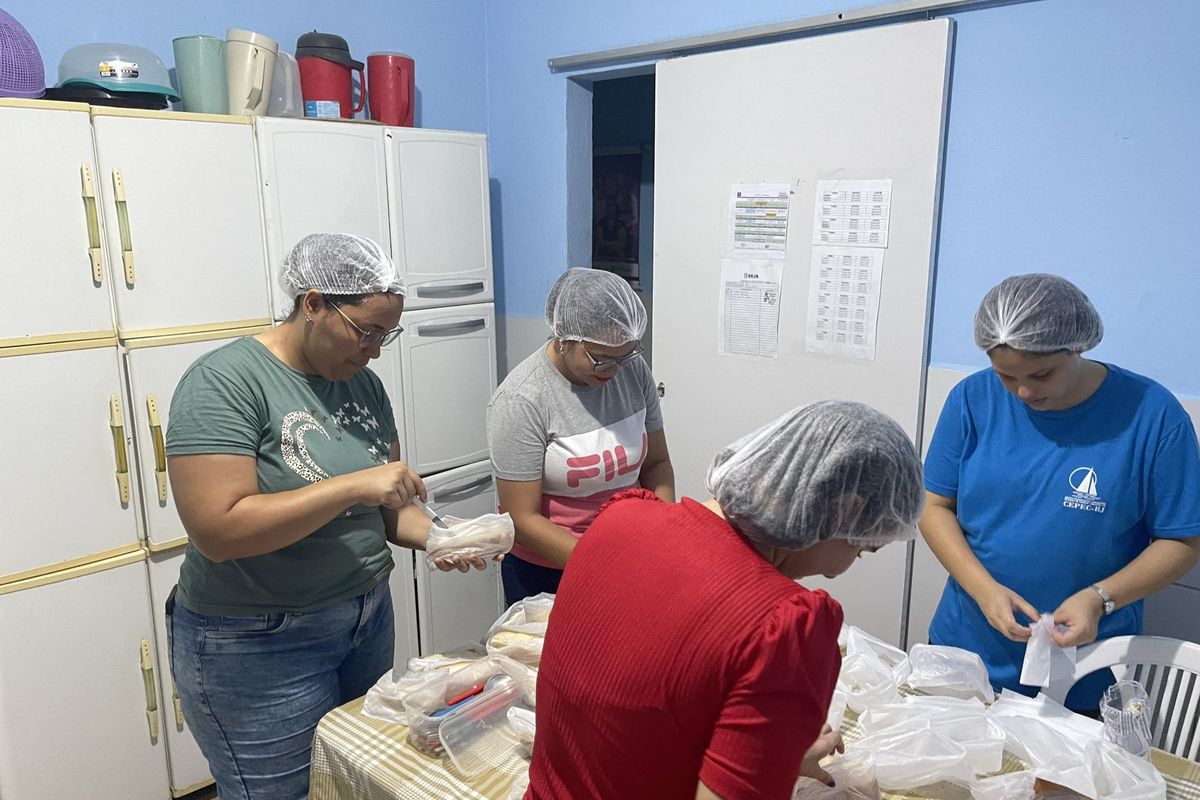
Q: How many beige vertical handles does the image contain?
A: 6